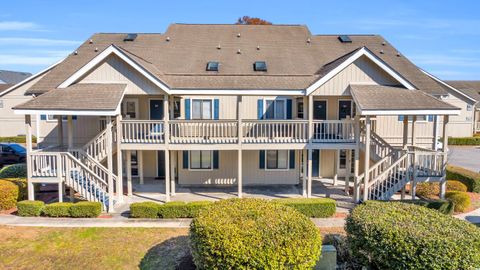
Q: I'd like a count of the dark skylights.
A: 4